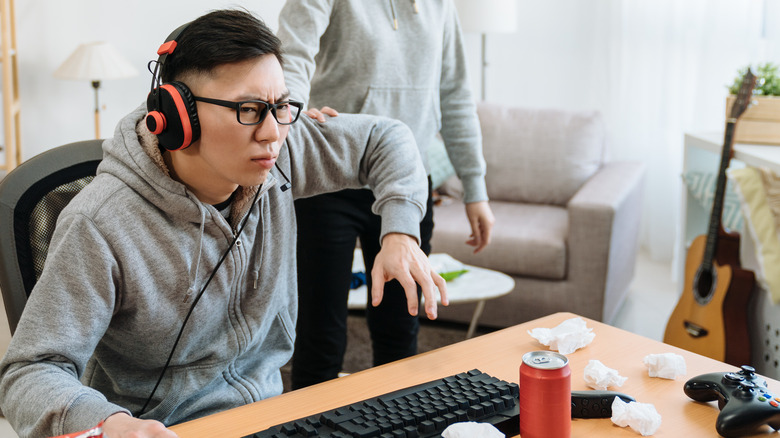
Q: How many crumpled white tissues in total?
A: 5